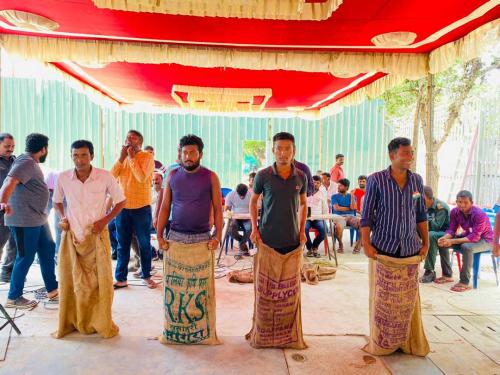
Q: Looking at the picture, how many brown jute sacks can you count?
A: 4